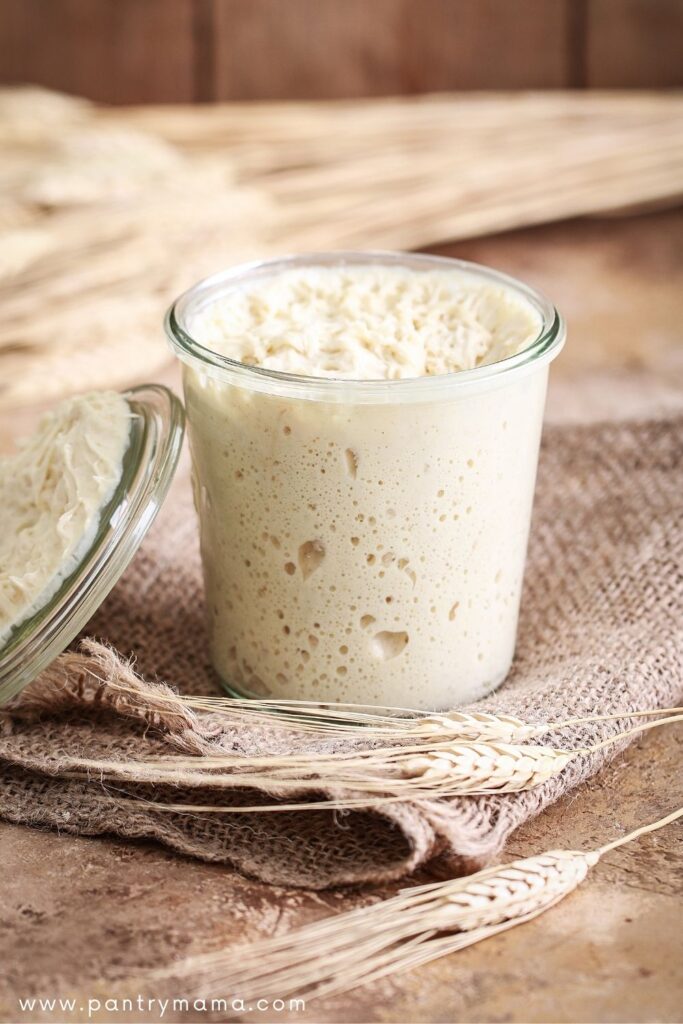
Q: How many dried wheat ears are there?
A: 3